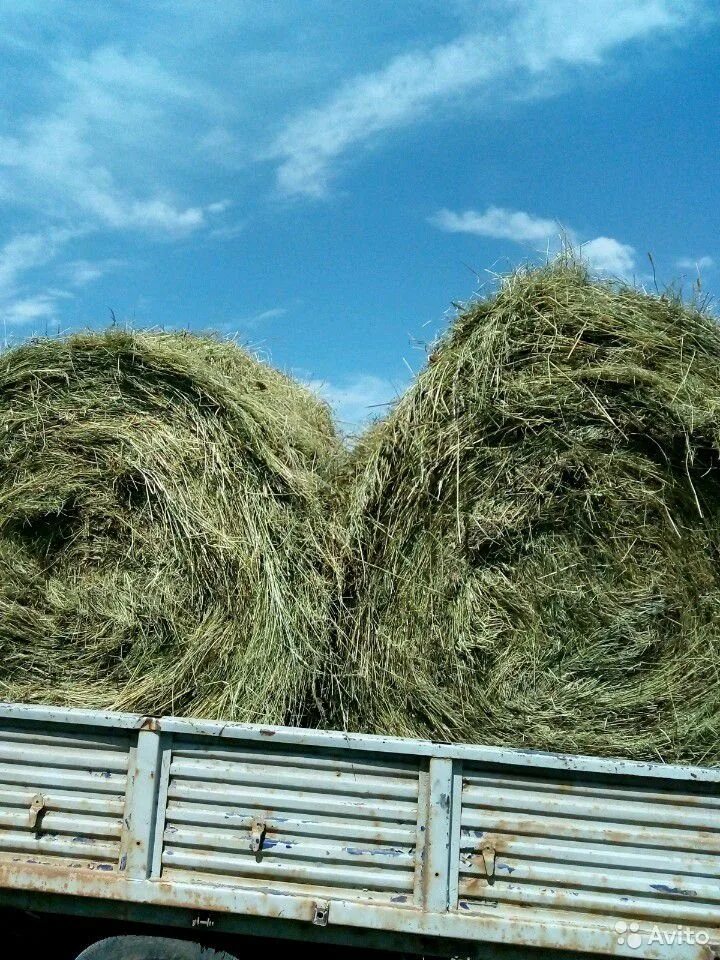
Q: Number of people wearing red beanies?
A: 0